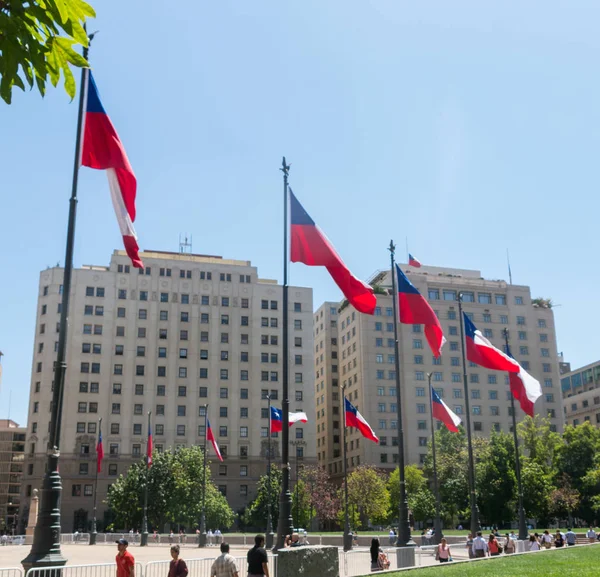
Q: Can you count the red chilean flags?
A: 12